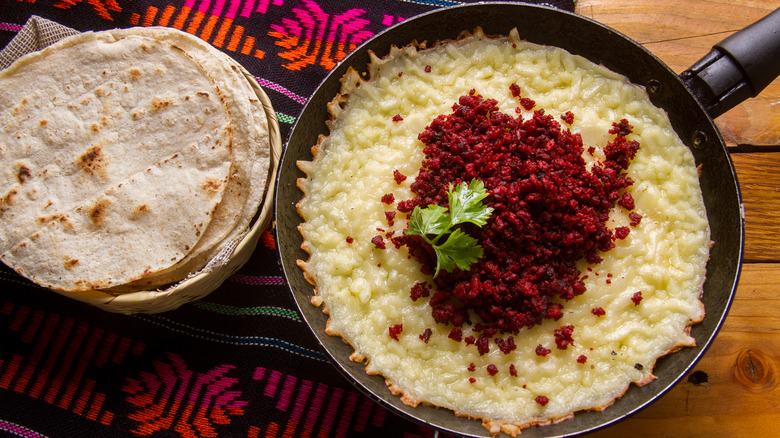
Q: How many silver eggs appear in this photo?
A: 0